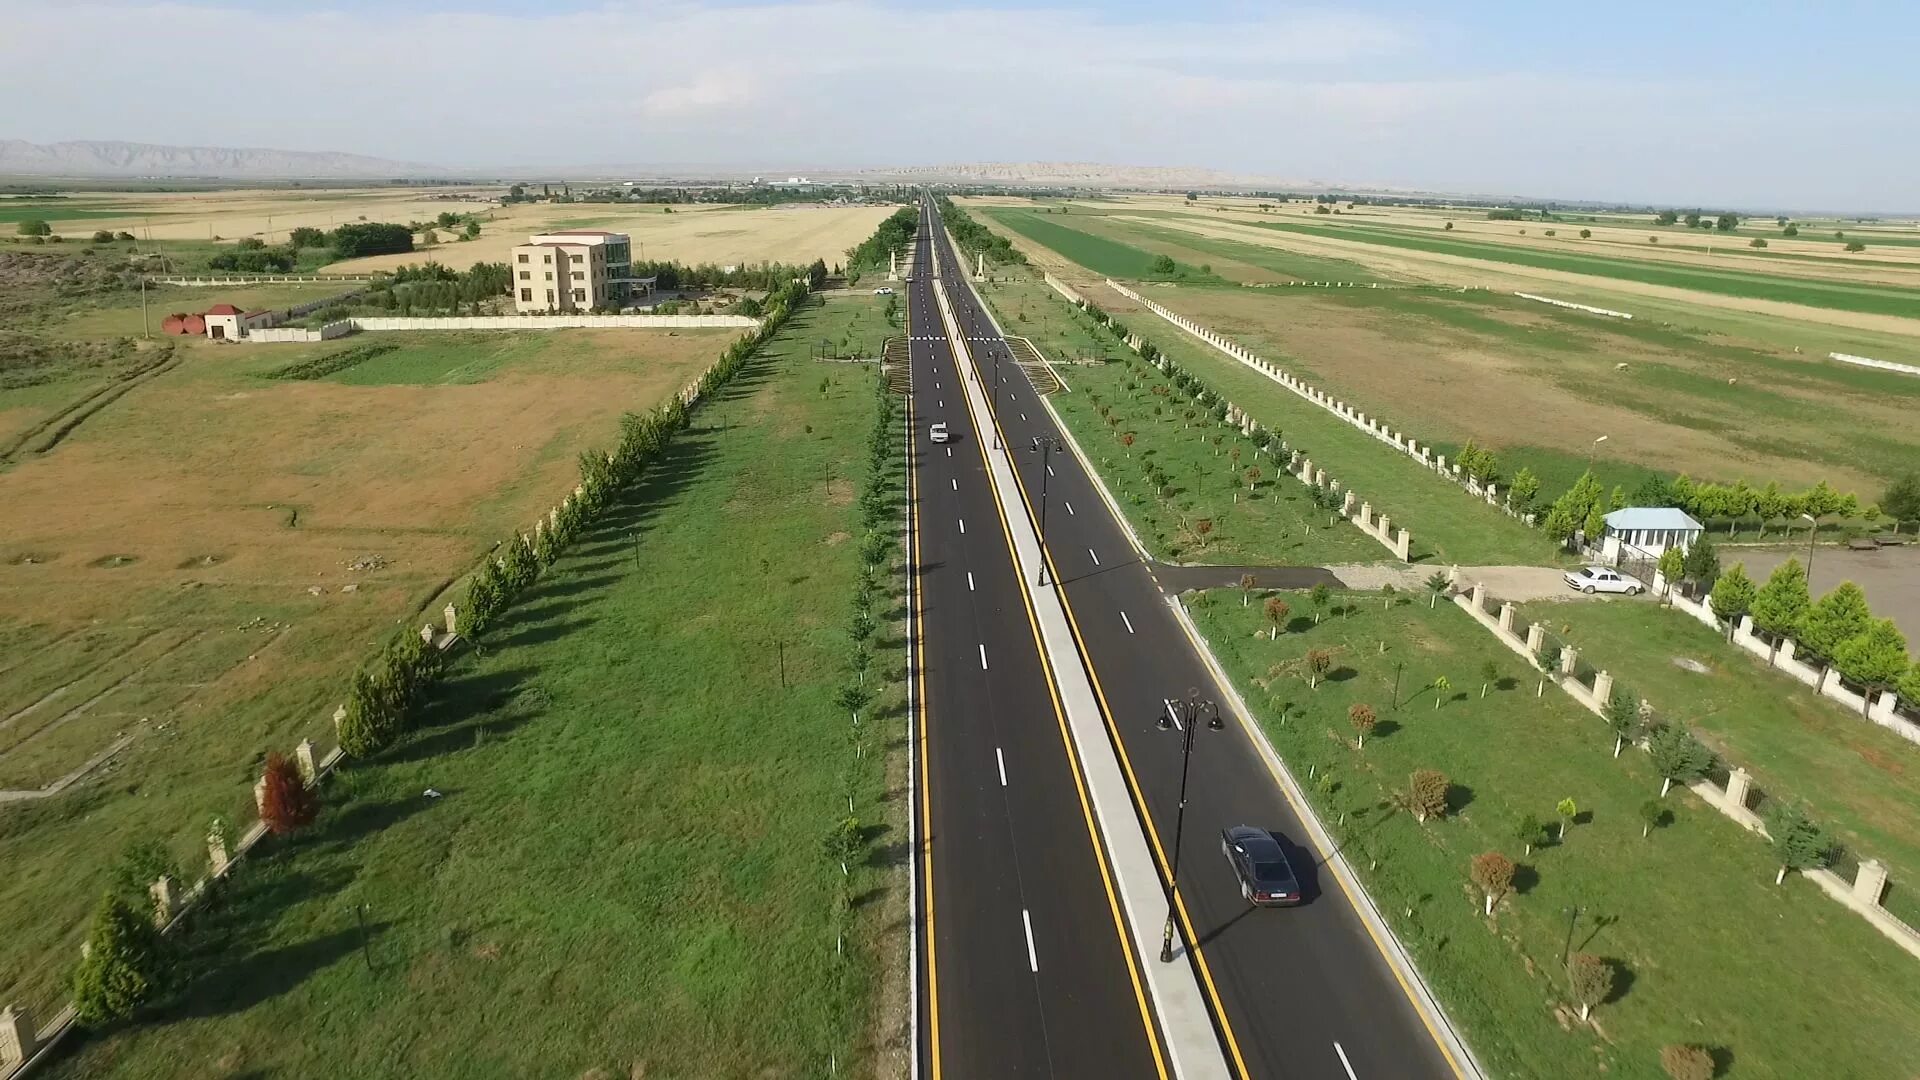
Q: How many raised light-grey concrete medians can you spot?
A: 1